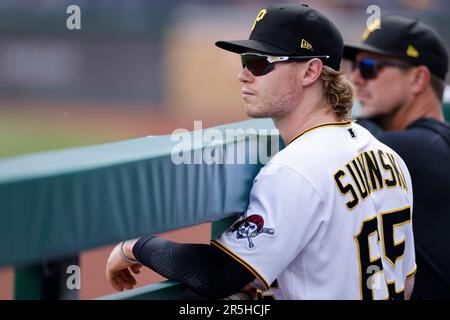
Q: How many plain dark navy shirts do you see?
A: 1